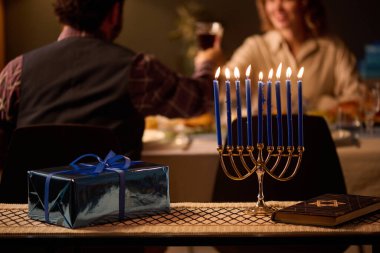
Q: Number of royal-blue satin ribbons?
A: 1